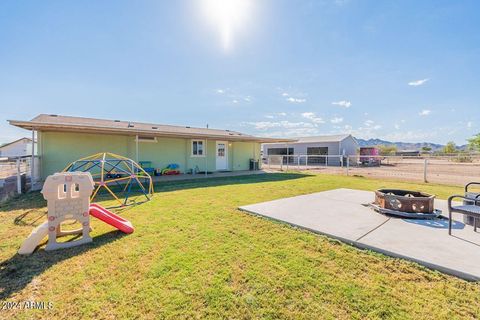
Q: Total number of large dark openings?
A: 2